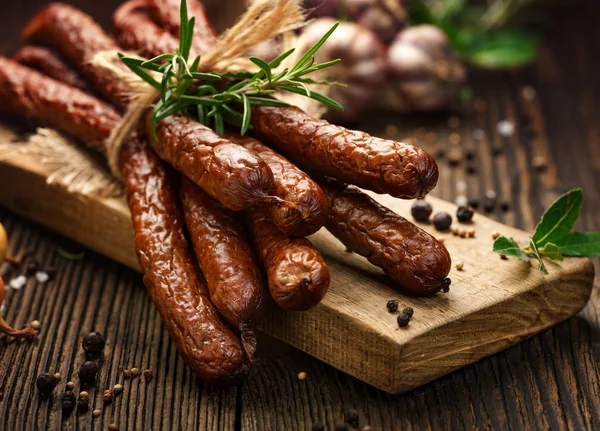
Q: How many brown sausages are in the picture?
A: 7